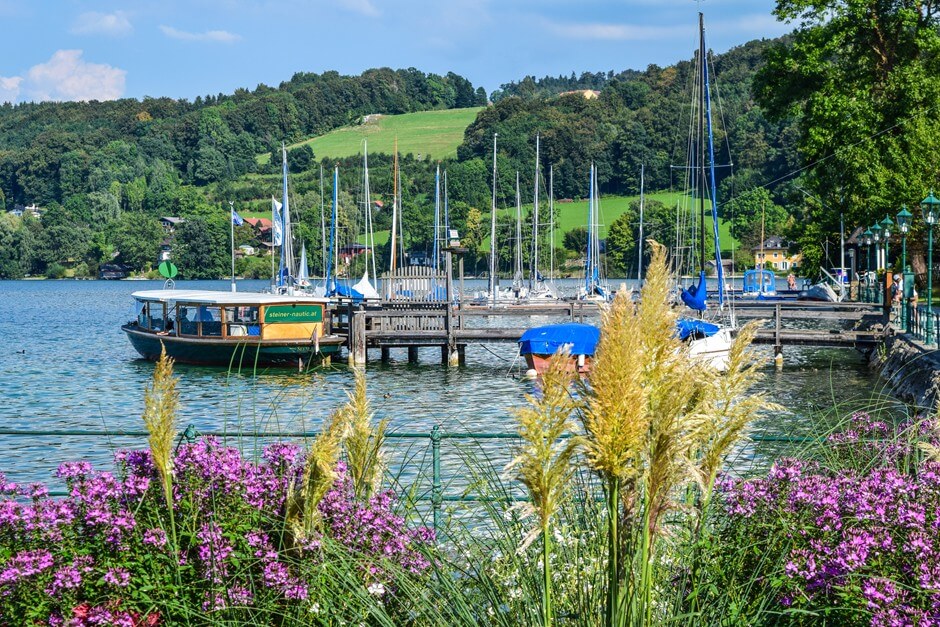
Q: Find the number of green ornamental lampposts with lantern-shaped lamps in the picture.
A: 6